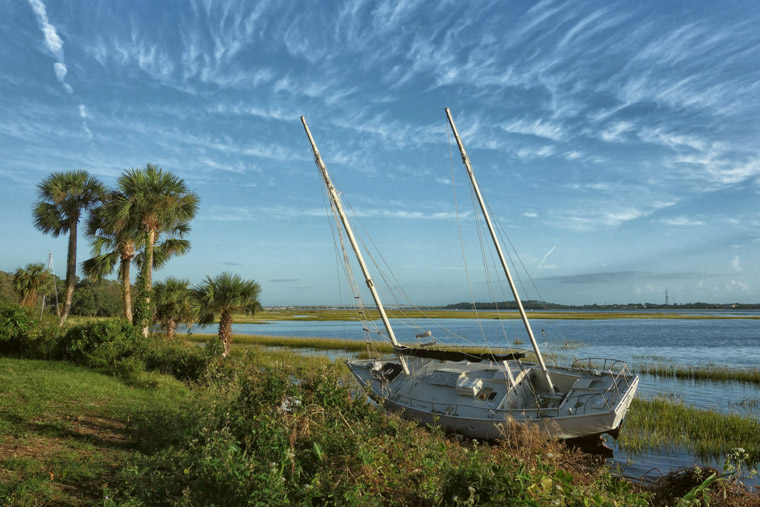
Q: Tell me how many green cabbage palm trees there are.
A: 6